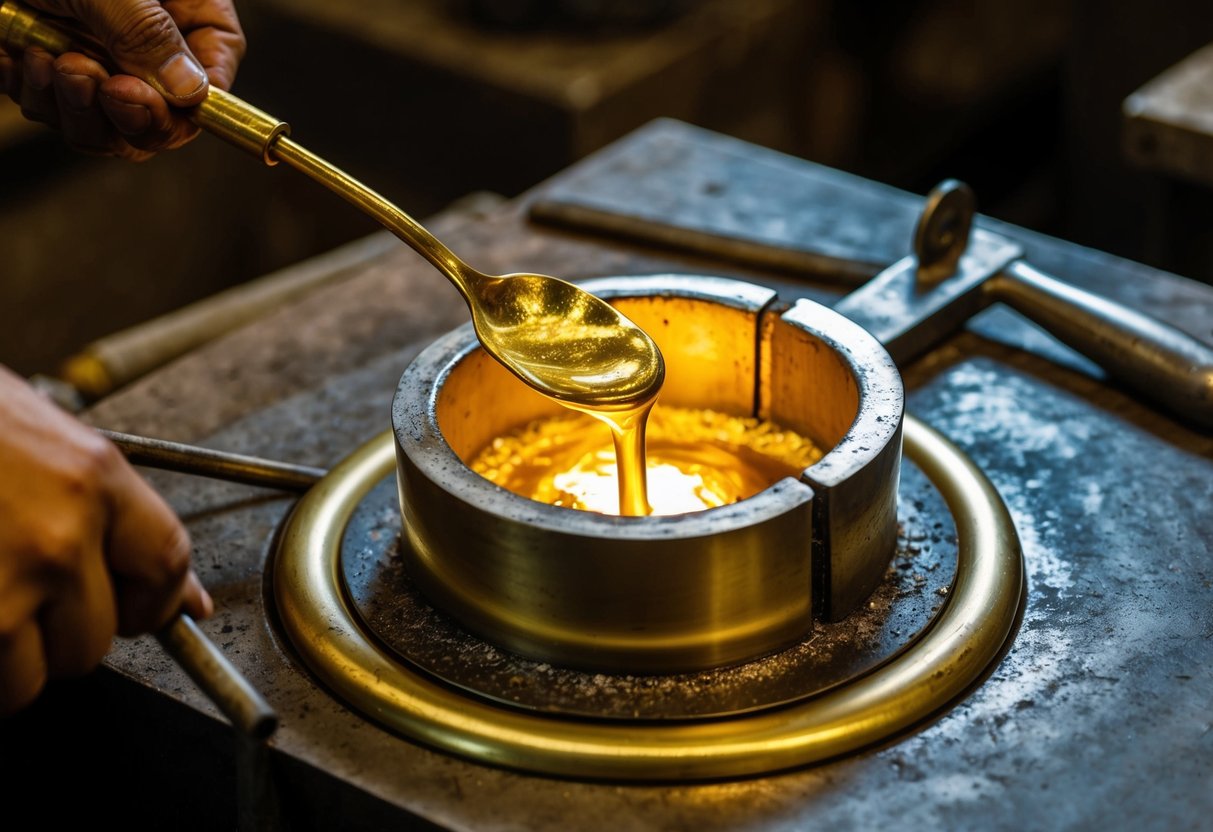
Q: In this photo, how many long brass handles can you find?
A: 1